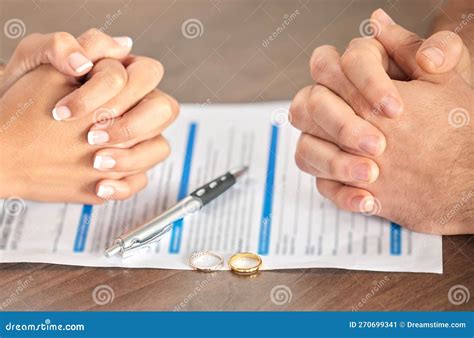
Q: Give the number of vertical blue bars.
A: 4